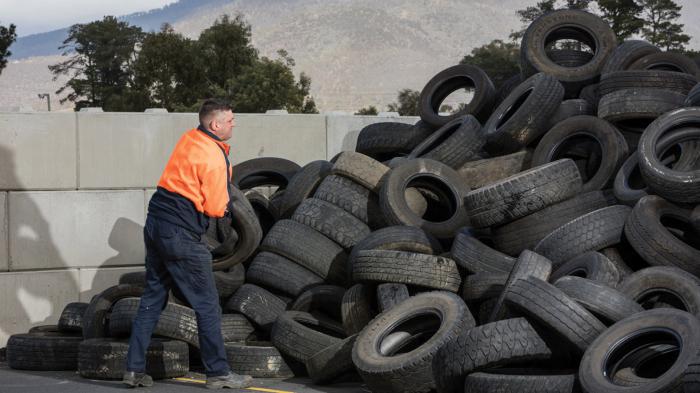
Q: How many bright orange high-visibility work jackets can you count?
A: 1